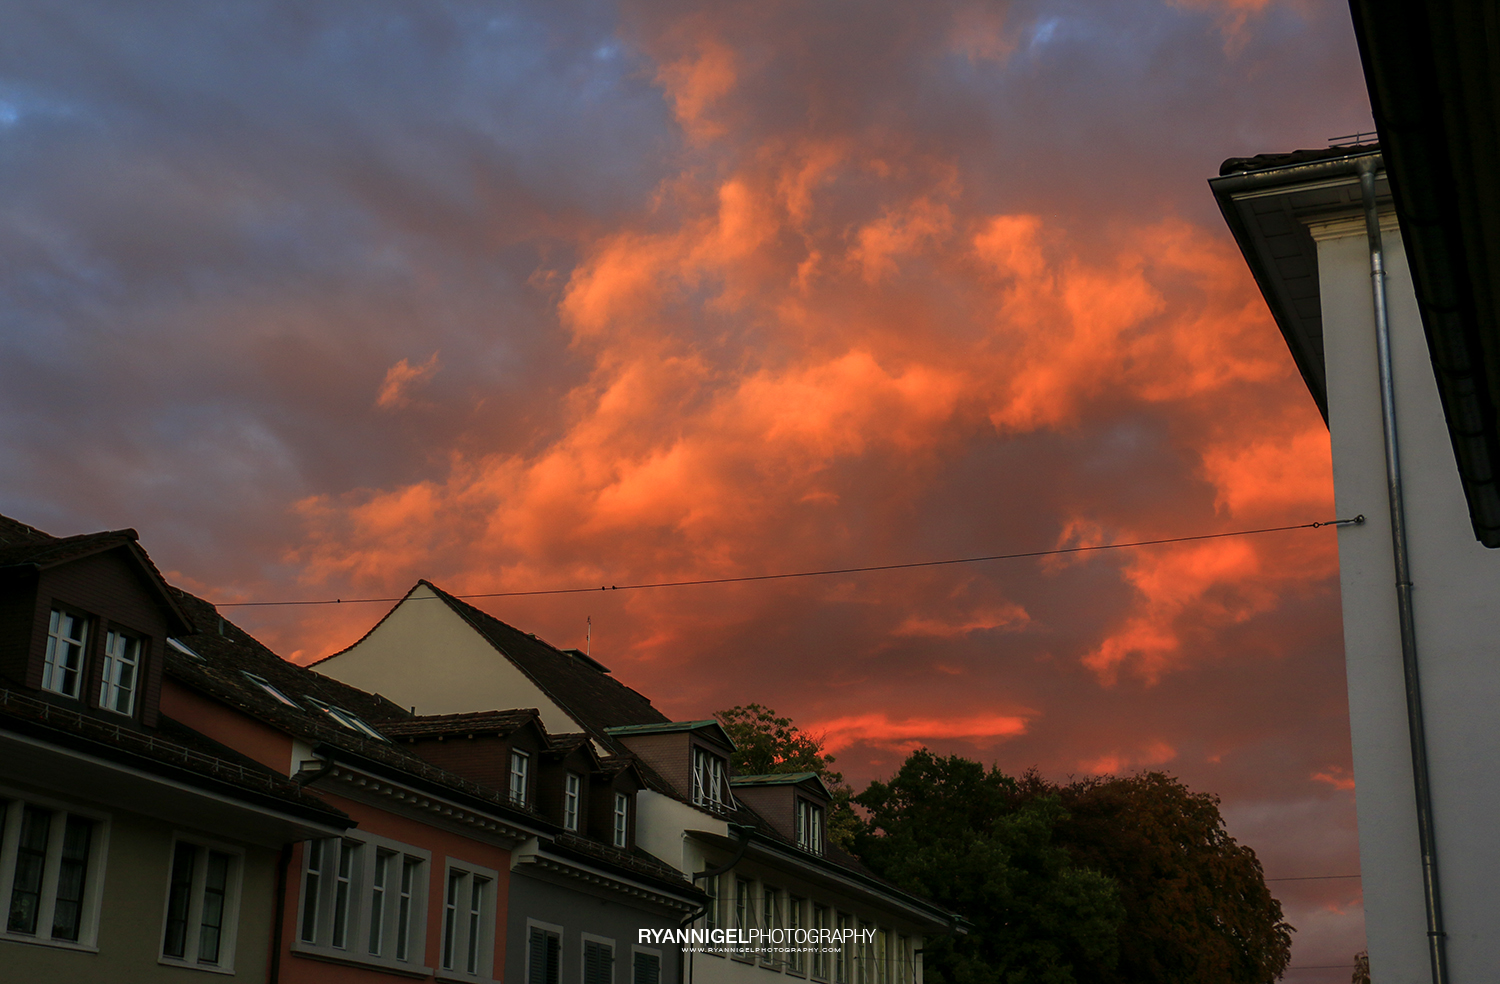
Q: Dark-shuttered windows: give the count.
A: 3